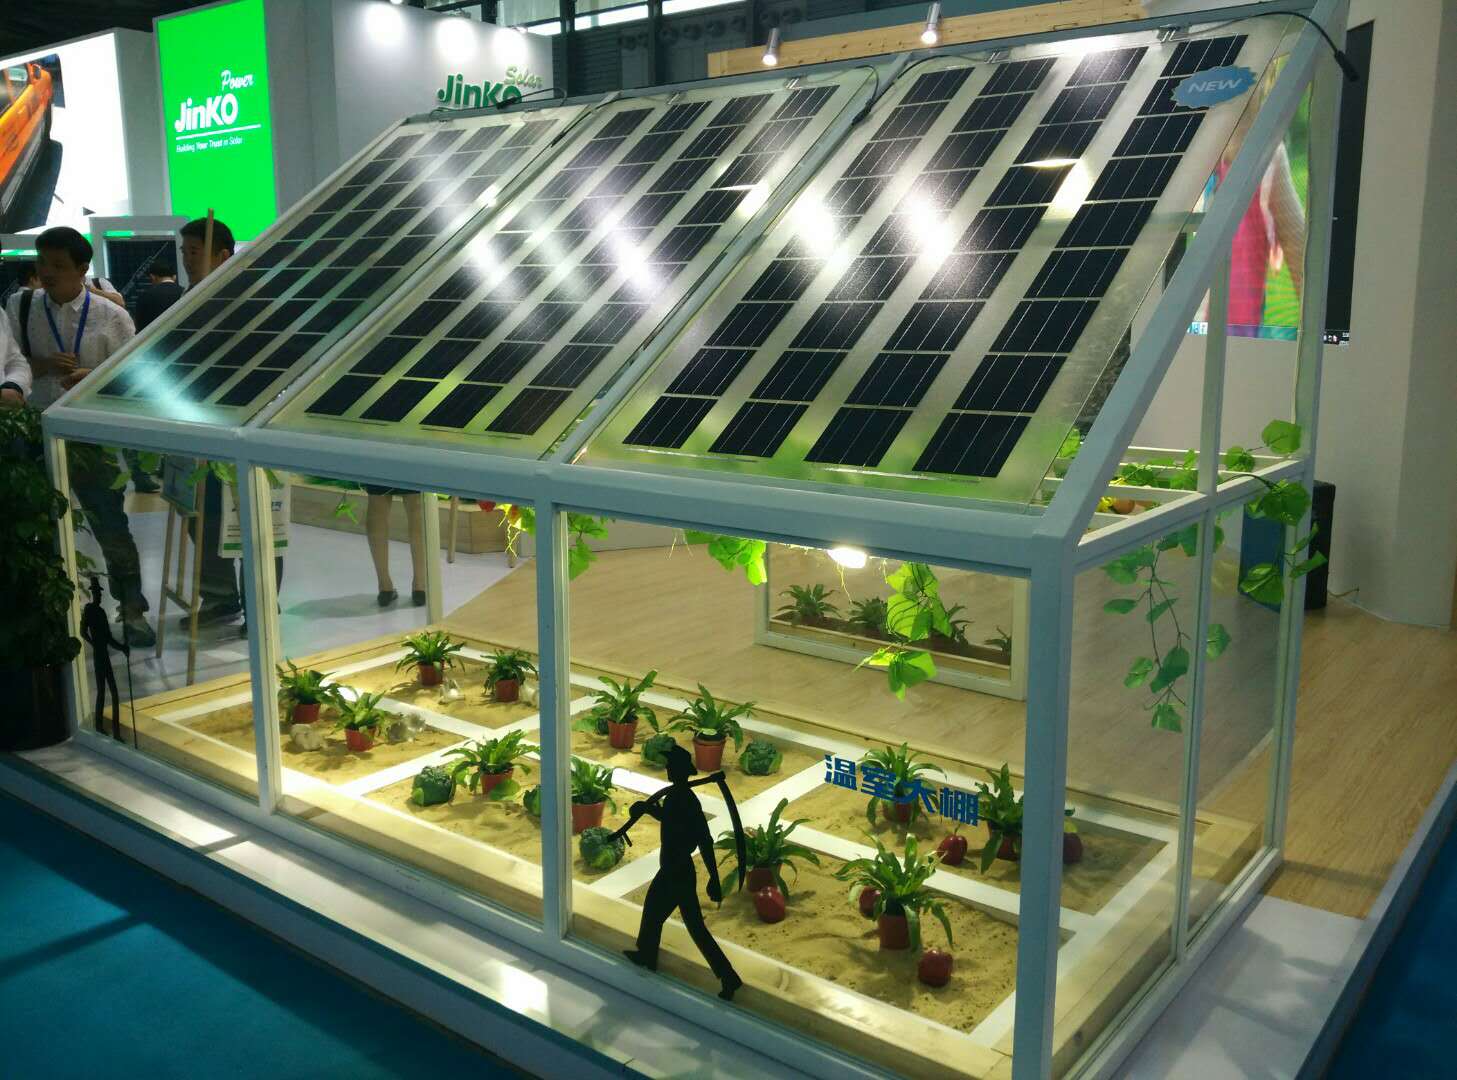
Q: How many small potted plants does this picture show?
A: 12